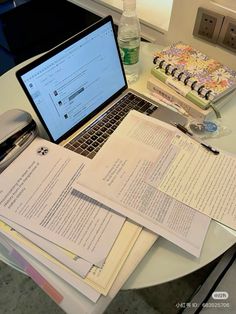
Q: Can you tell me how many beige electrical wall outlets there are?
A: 2